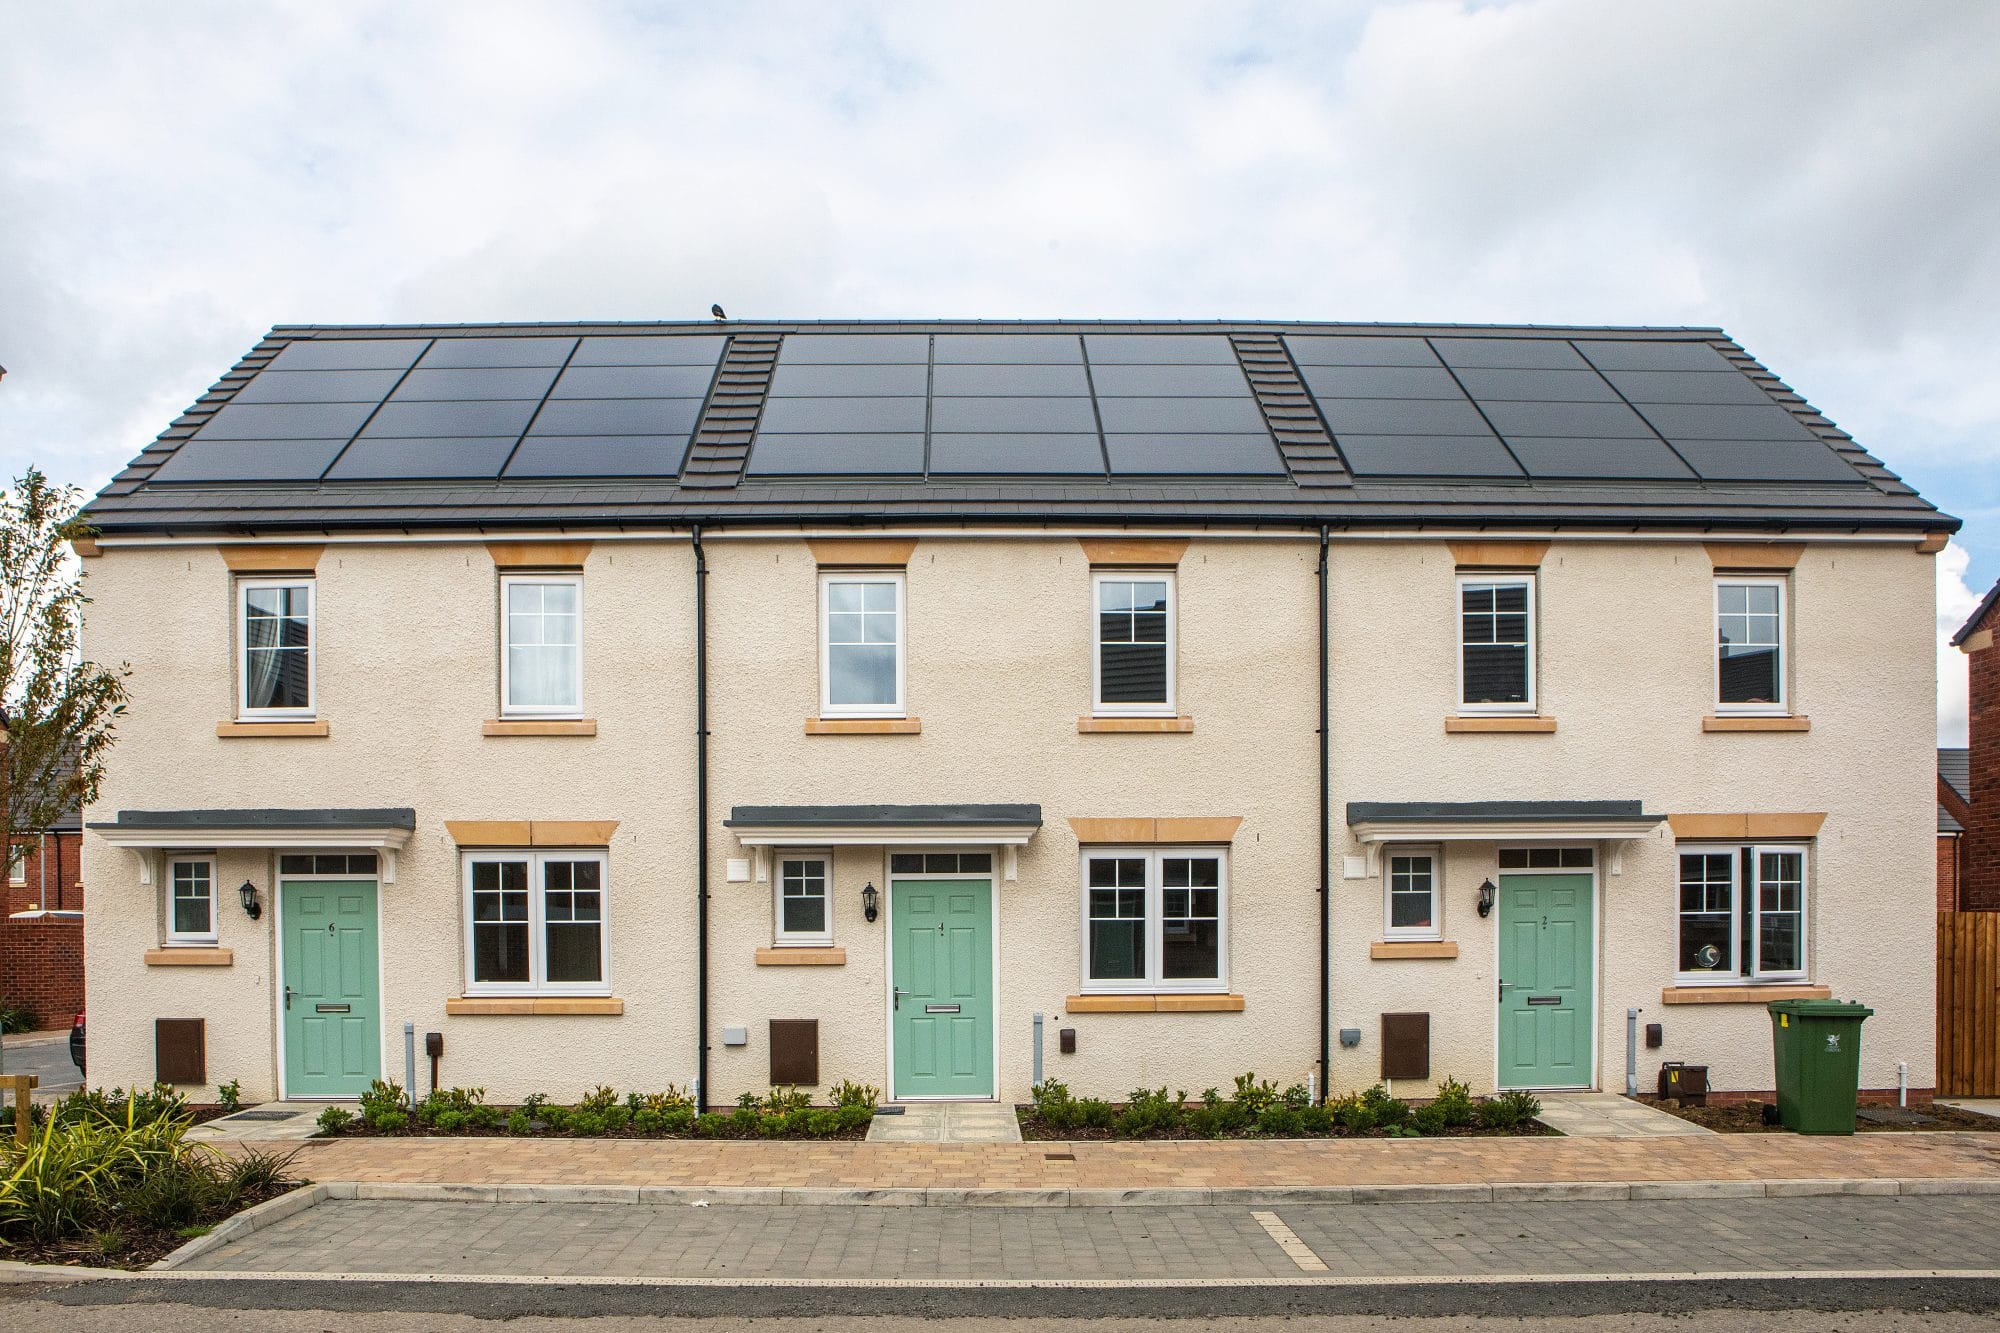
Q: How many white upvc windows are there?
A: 12